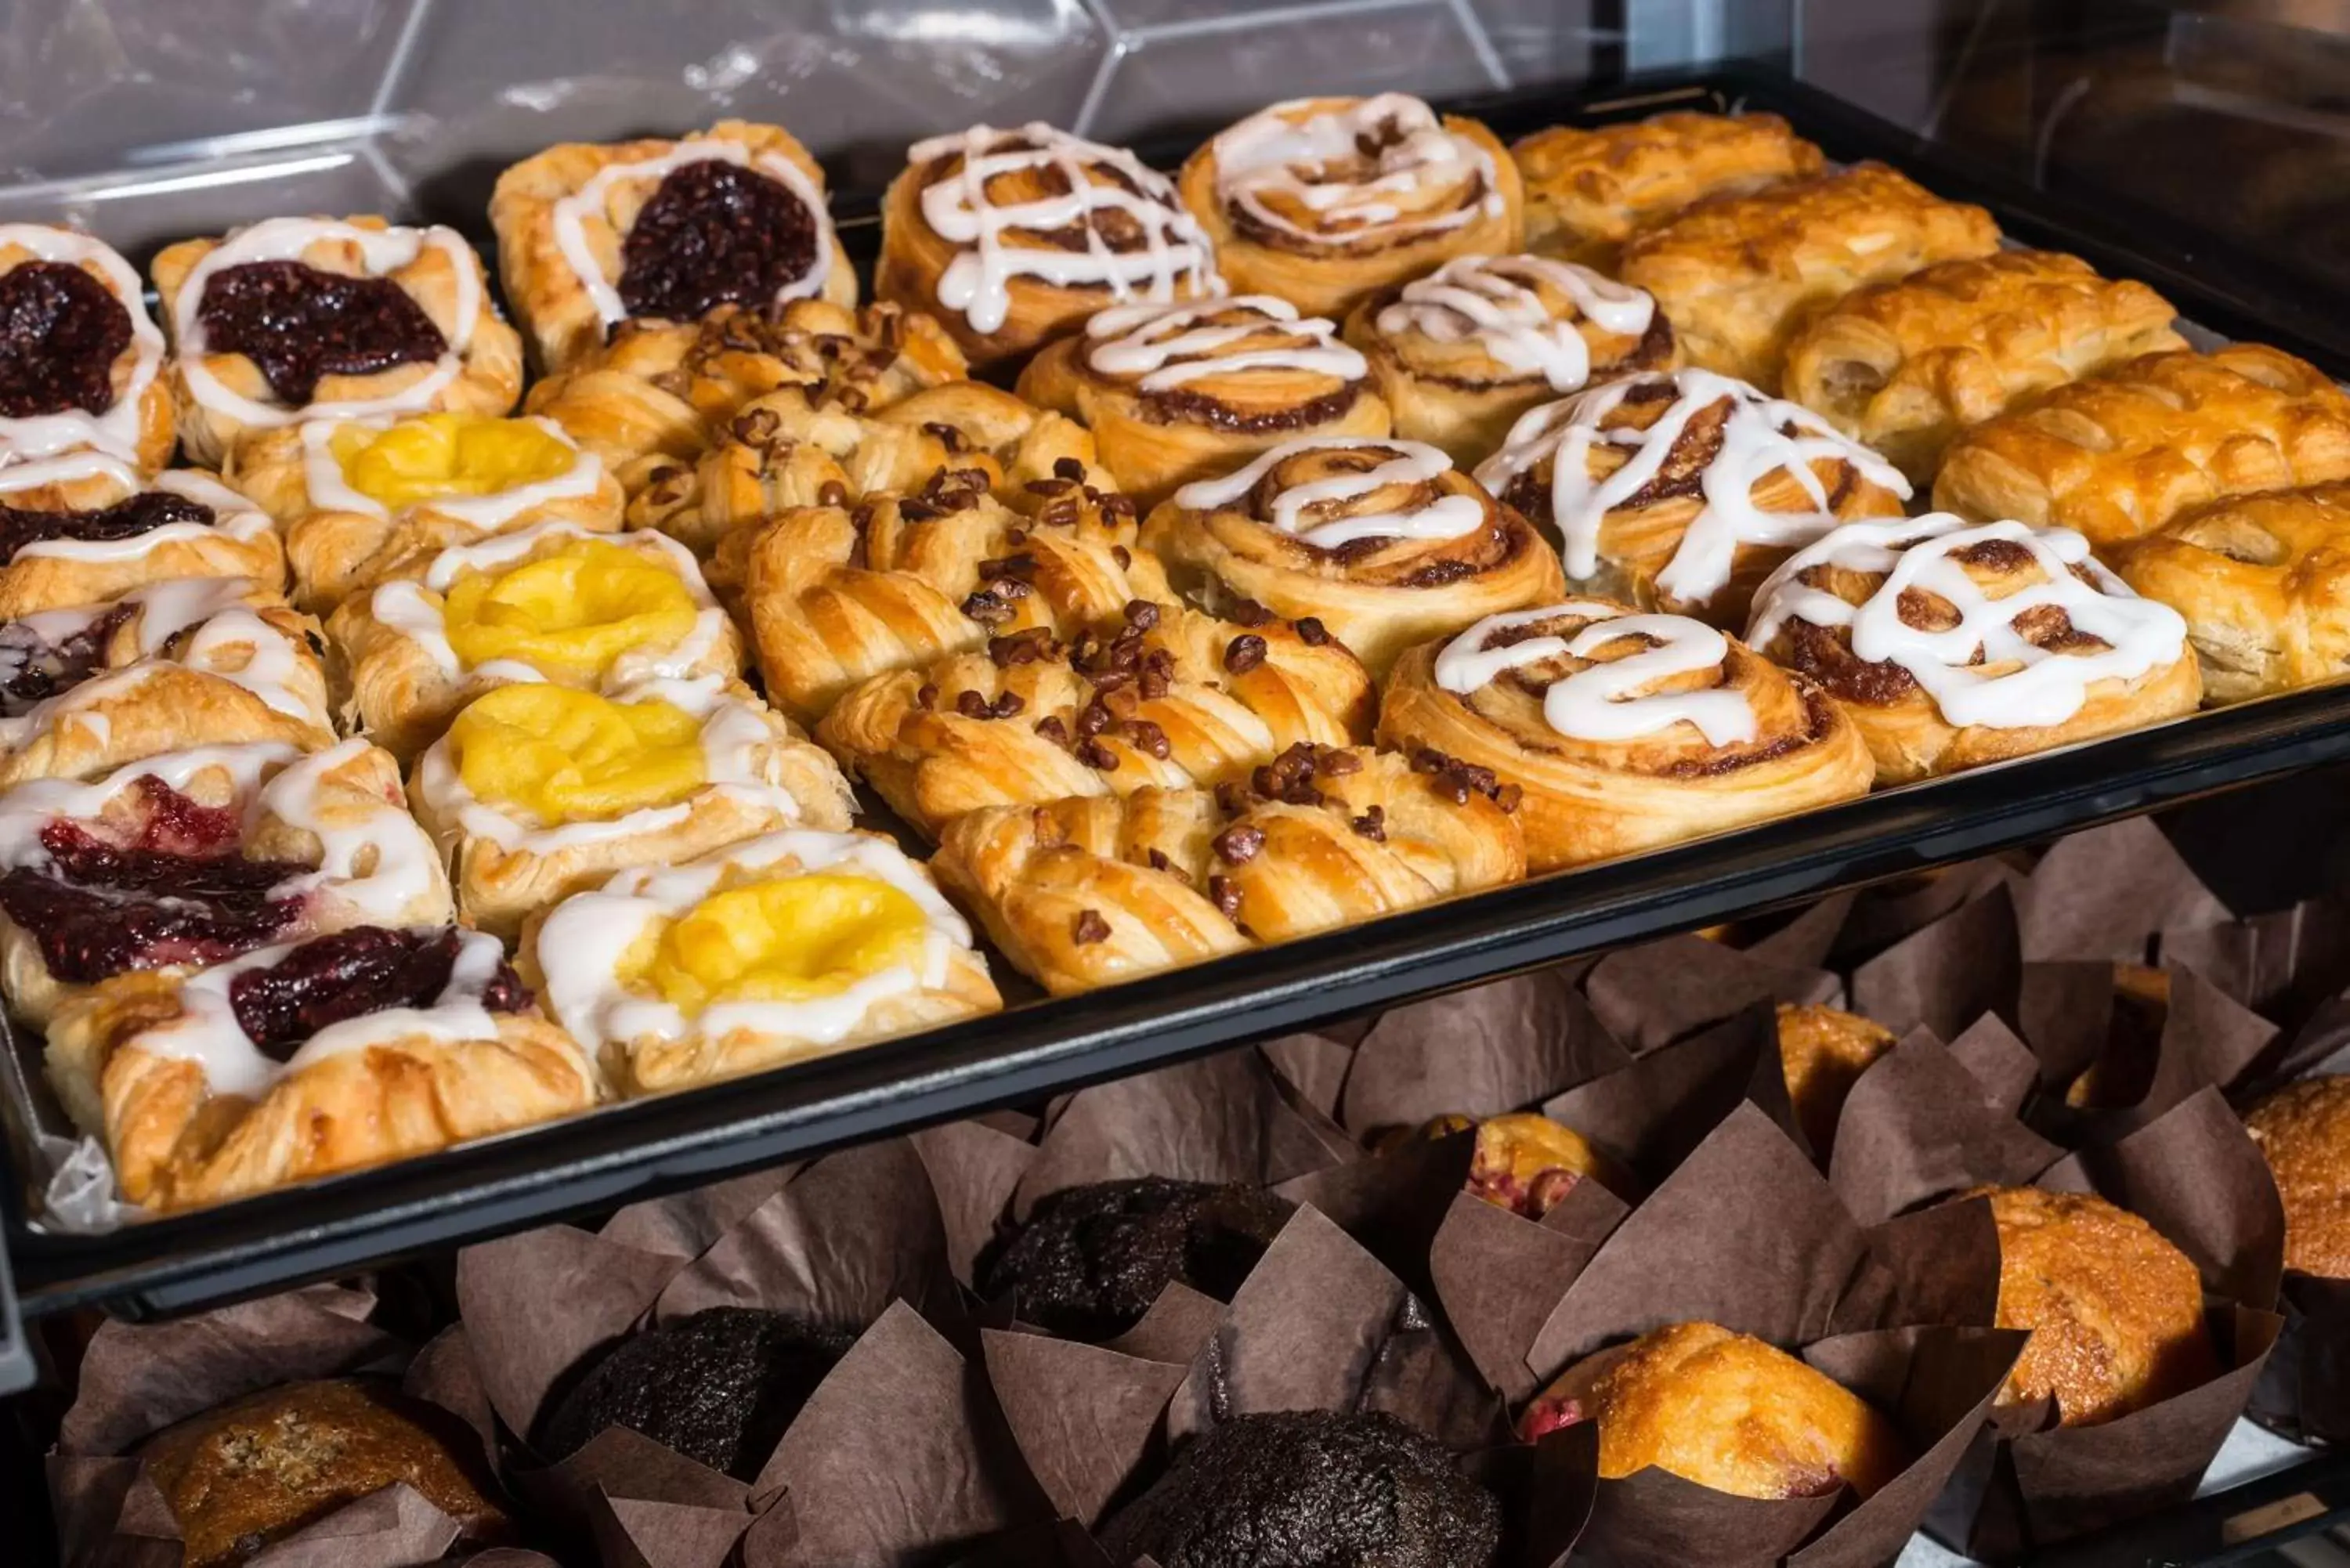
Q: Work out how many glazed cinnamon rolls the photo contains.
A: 8